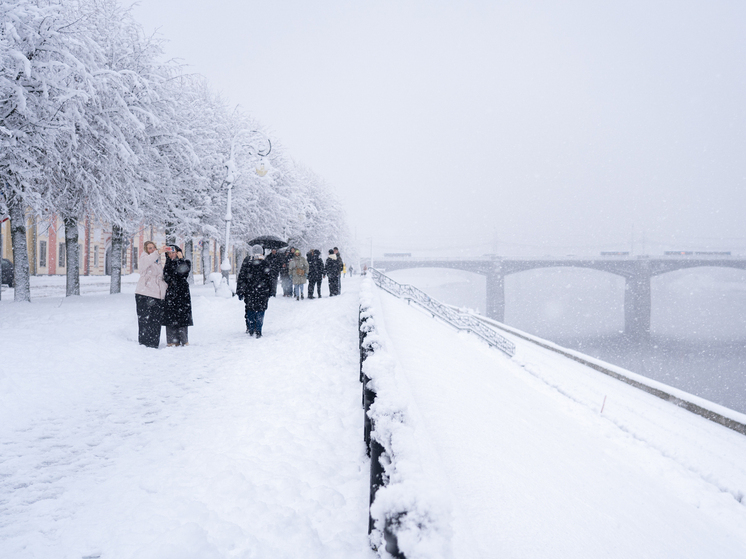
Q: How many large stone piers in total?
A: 2